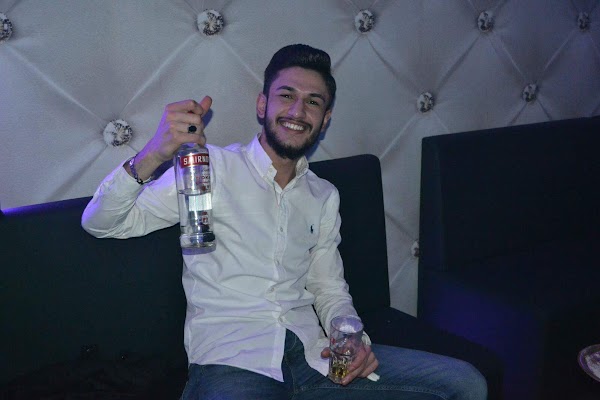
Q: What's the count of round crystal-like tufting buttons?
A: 9